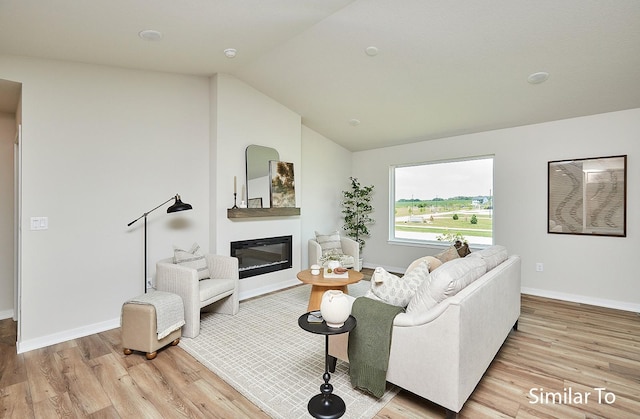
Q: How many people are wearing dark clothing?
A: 0